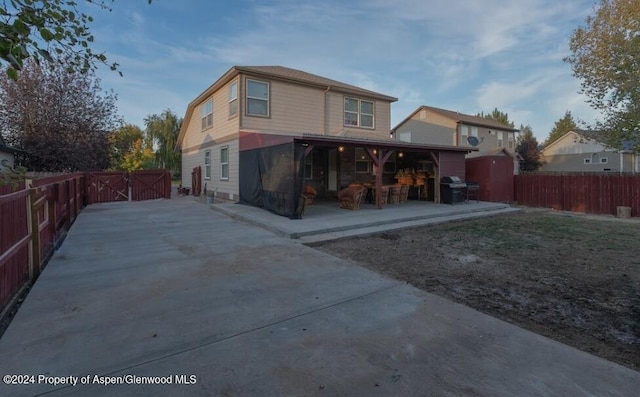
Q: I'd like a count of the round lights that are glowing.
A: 3